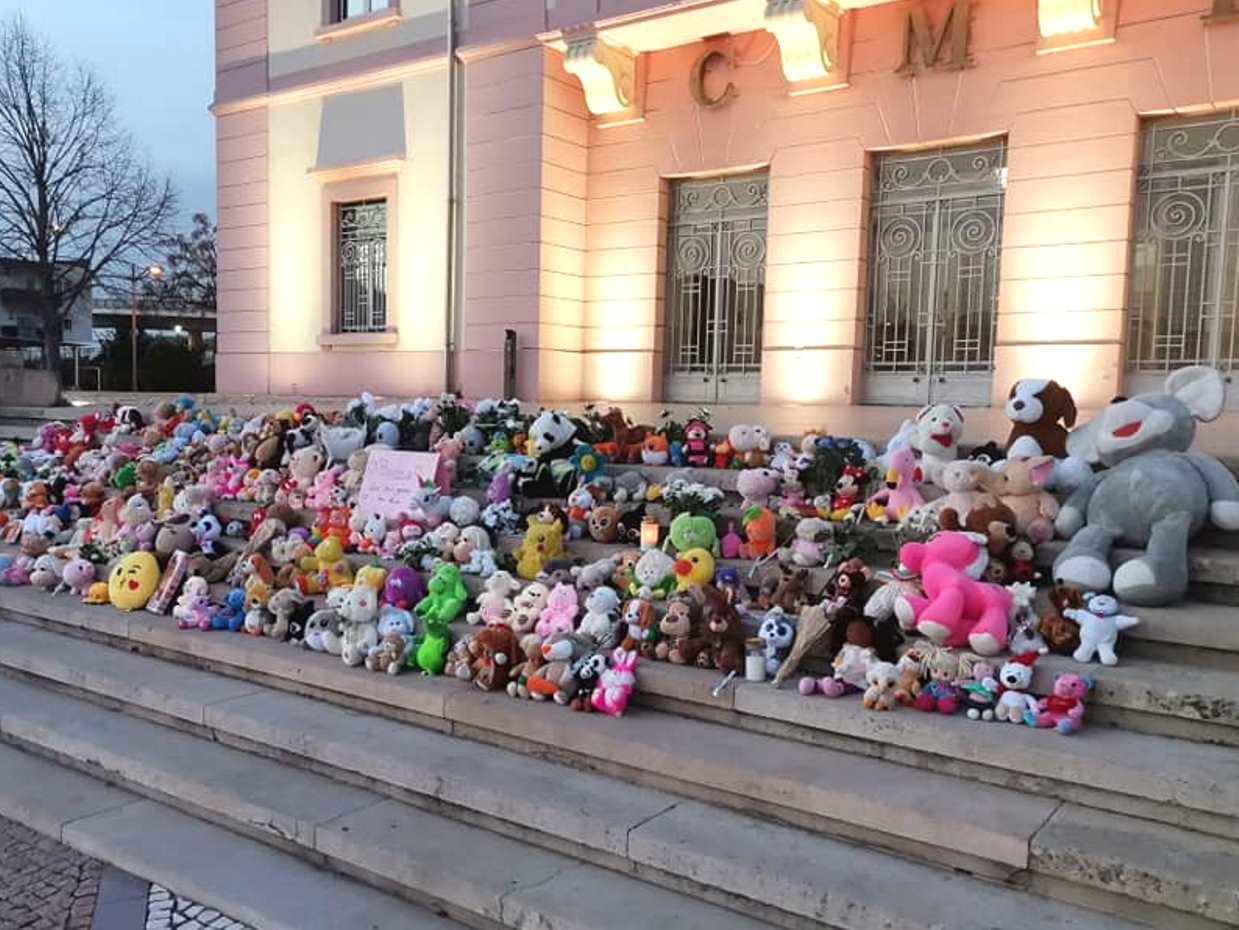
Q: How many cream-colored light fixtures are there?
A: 3